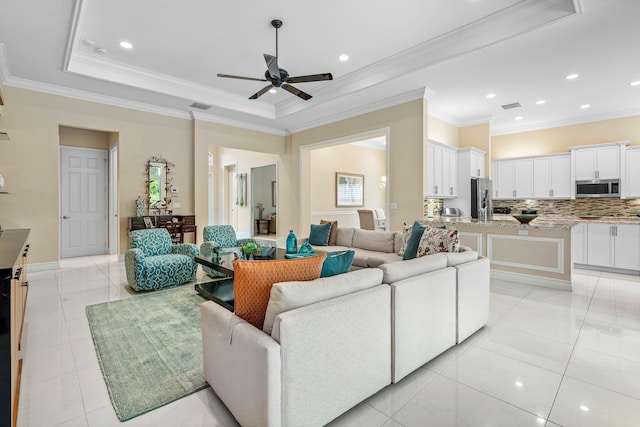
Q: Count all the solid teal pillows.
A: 3